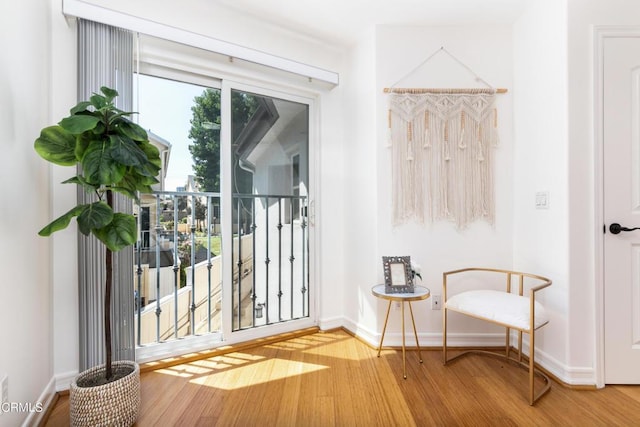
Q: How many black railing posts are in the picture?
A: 11